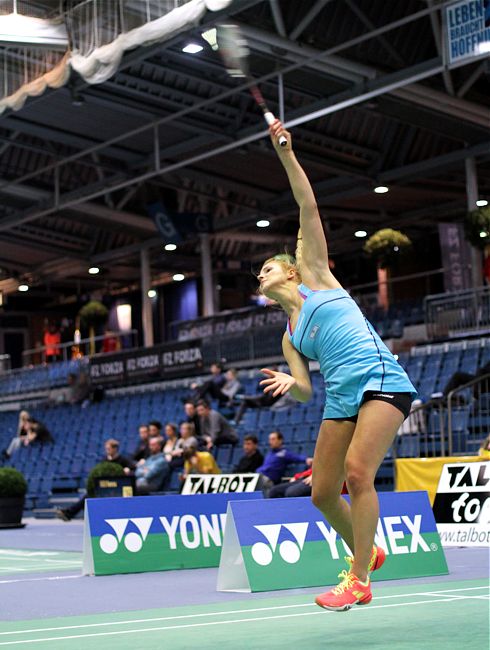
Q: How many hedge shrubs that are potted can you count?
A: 2